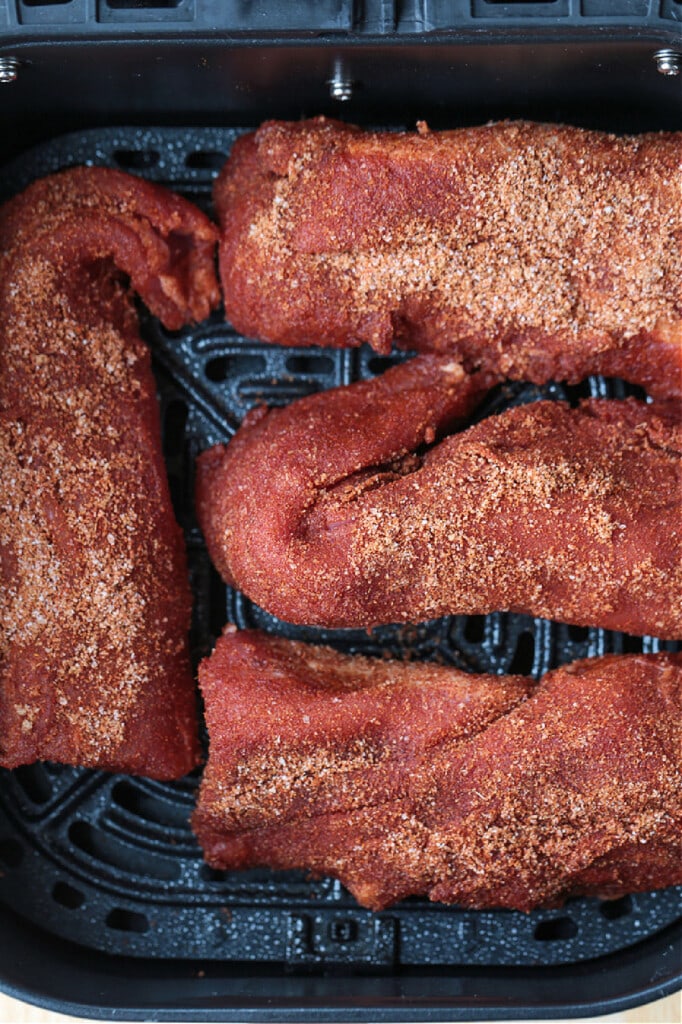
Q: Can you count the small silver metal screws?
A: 3